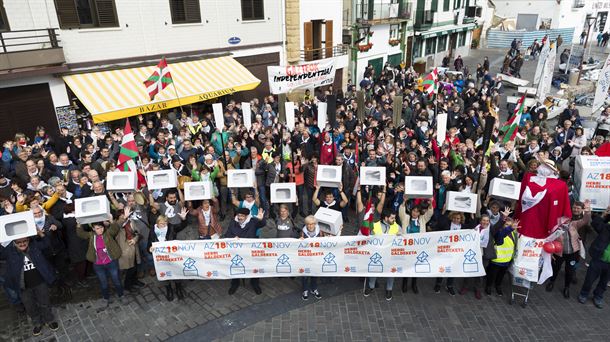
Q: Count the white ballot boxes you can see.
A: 13